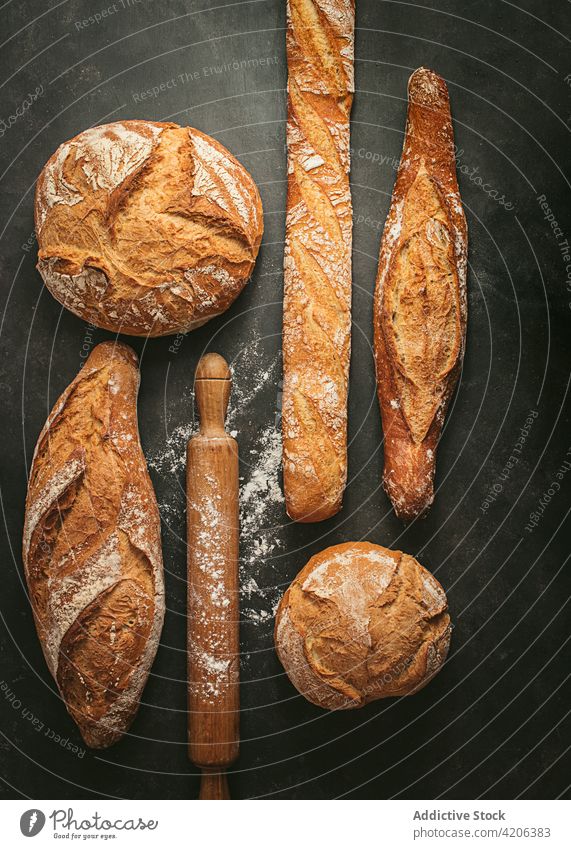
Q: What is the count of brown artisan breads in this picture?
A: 5